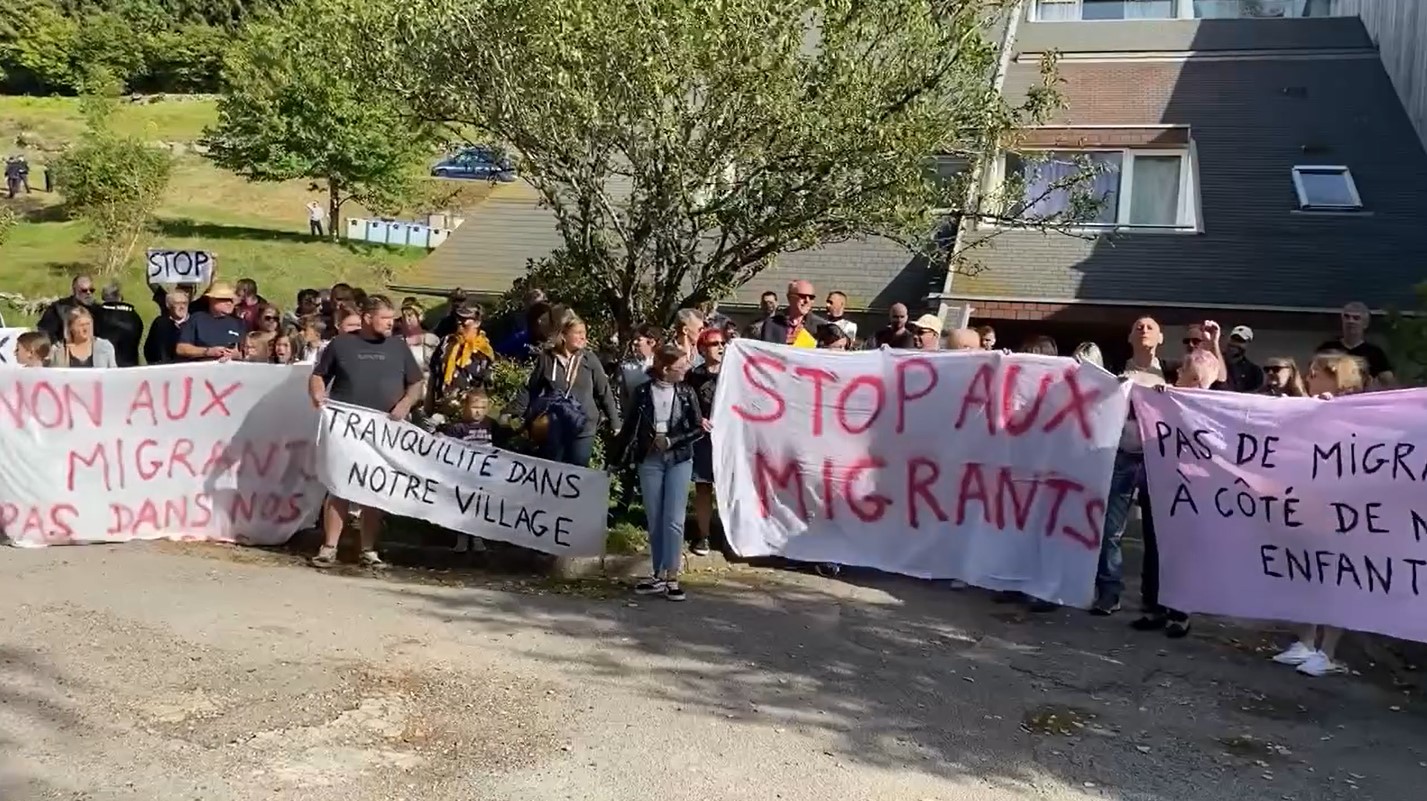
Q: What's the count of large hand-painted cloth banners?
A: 4